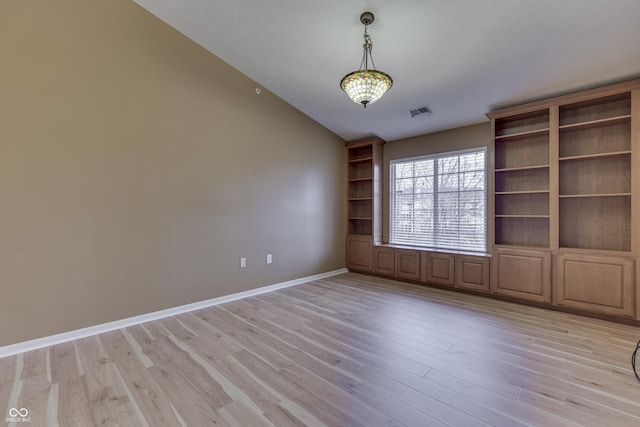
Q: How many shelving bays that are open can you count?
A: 3